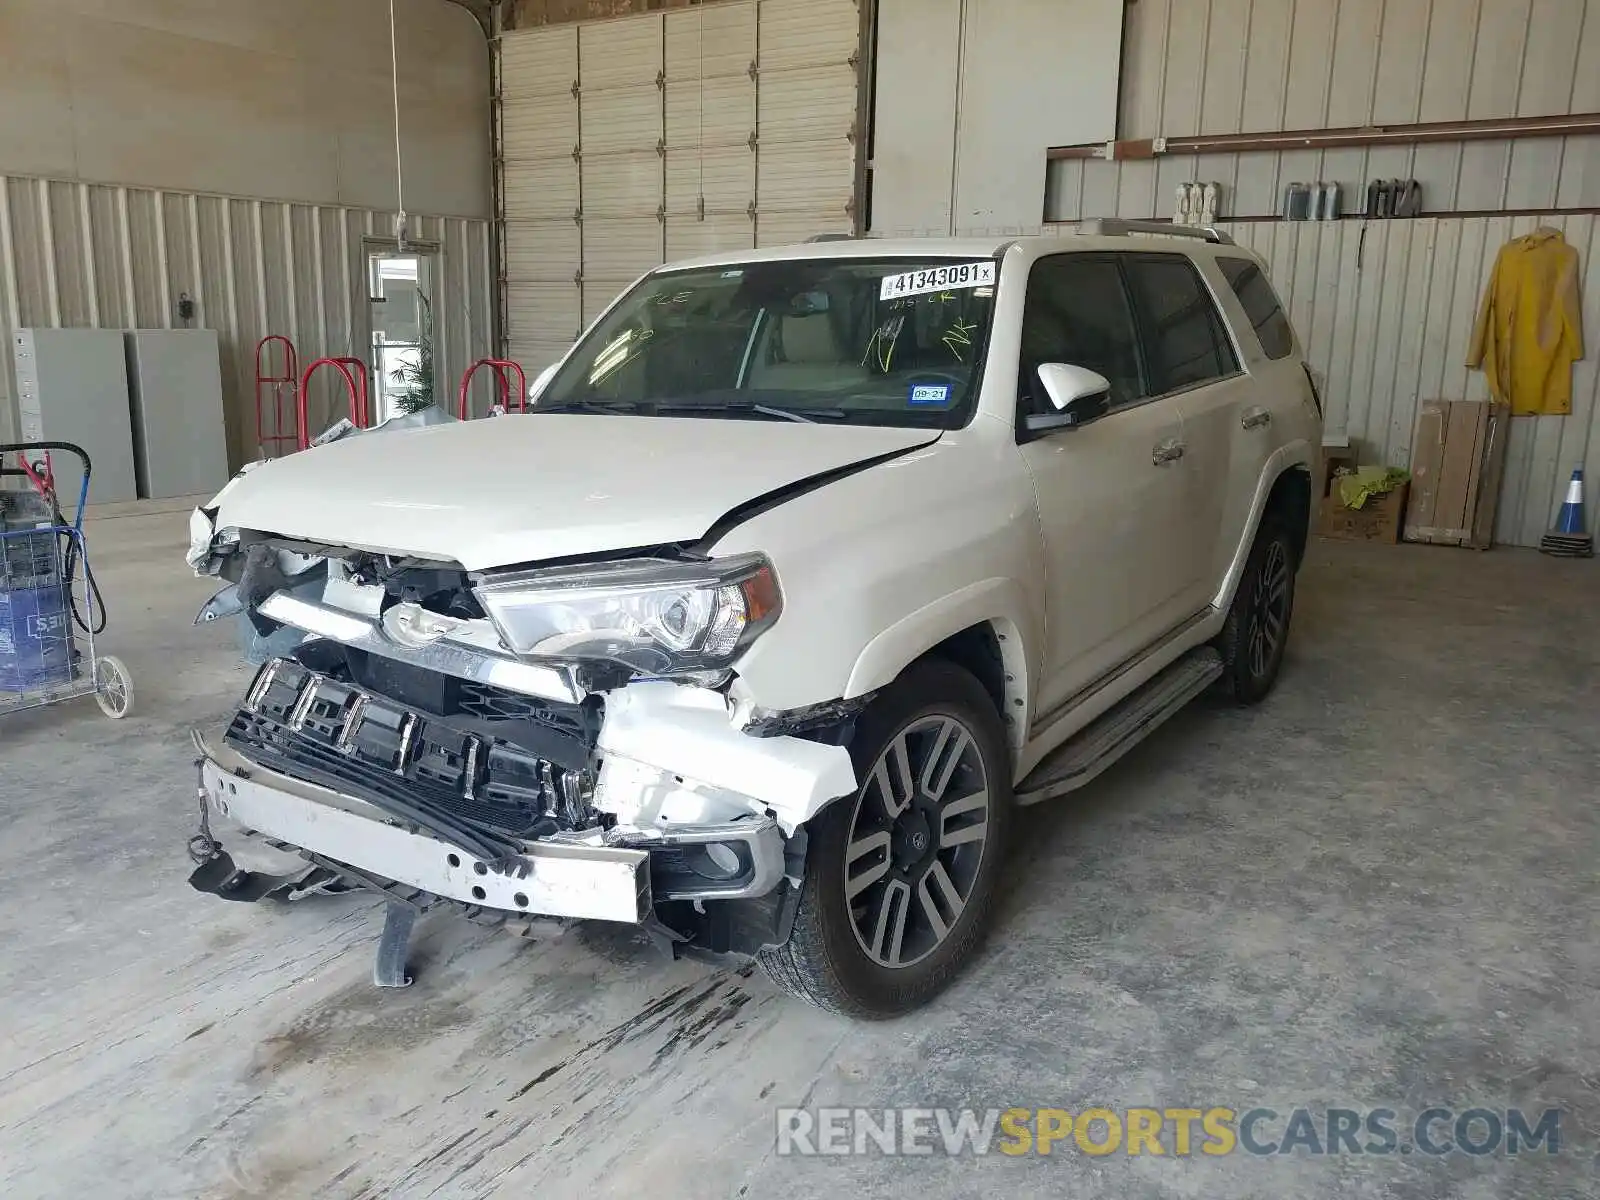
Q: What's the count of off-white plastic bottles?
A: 3